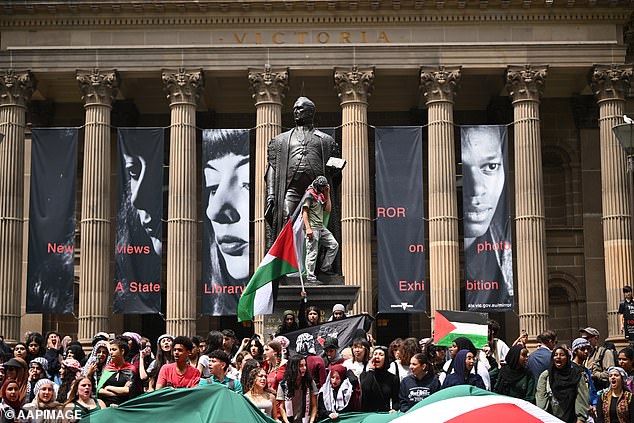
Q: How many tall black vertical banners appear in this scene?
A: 5